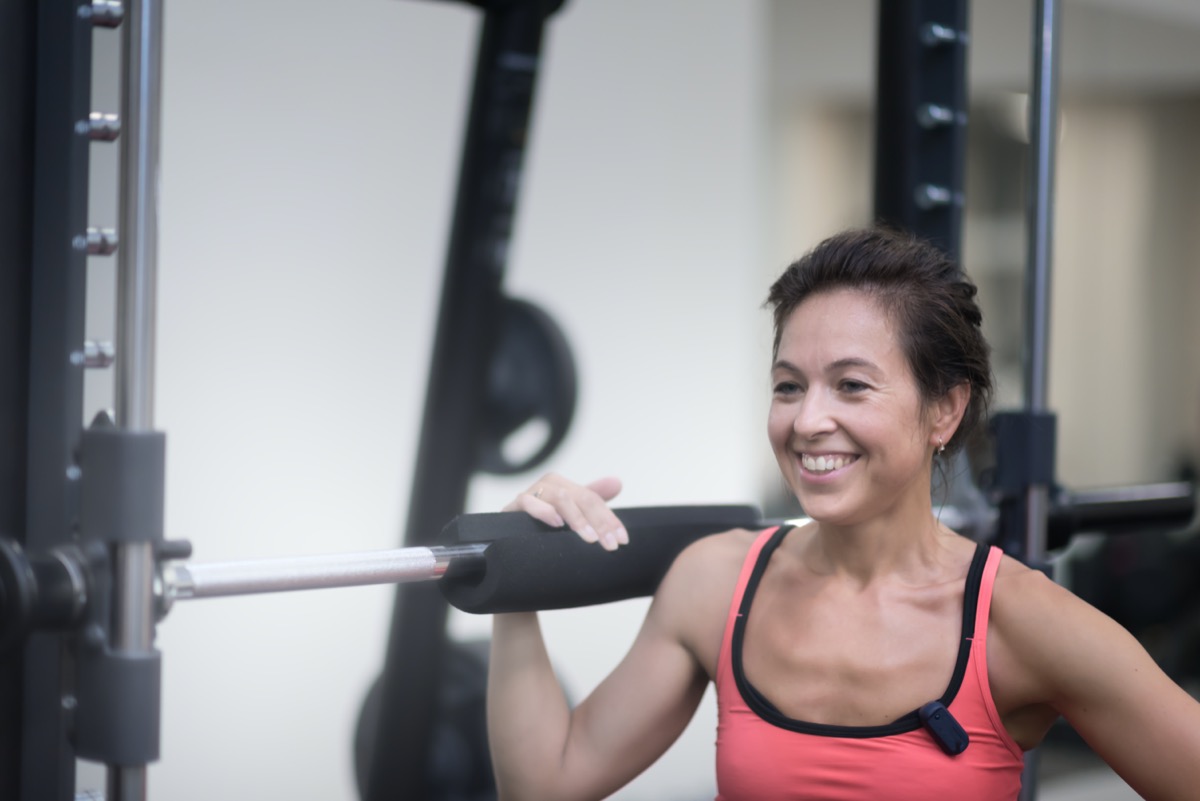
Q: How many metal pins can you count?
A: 7